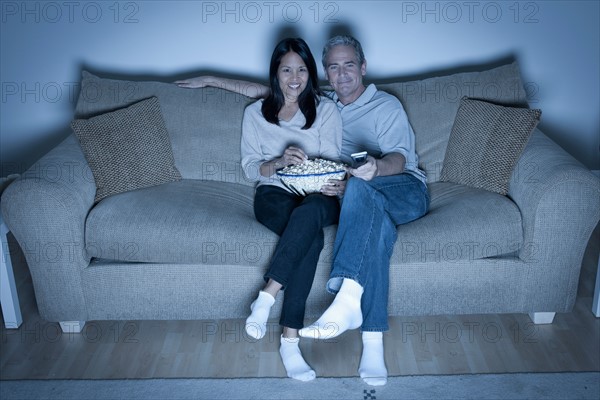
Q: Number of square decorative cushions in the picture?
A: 2